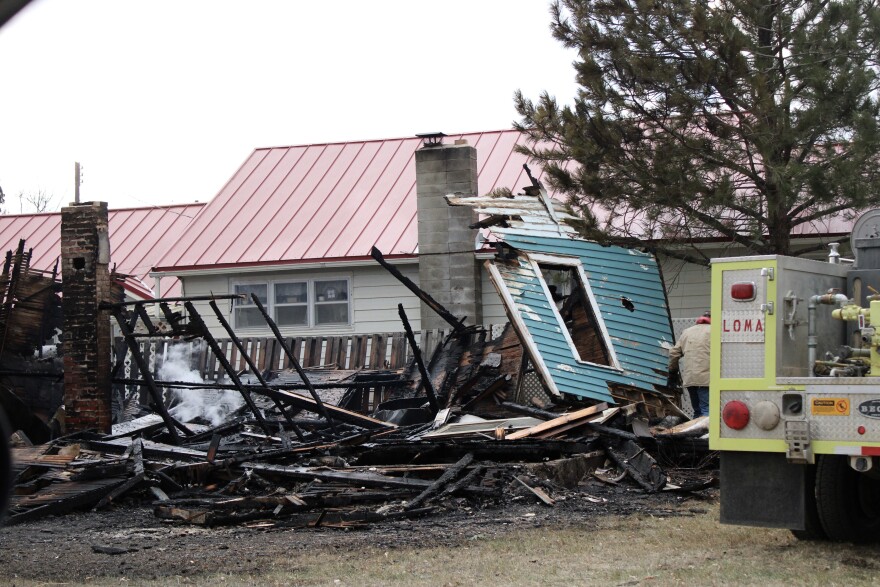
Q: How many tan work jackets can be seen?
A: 1